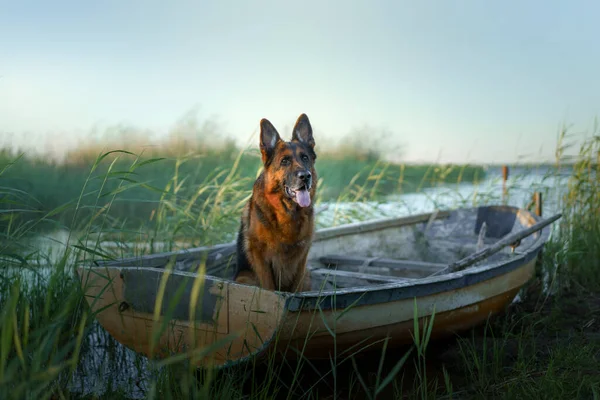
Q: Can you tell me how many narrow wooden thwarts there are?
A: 2